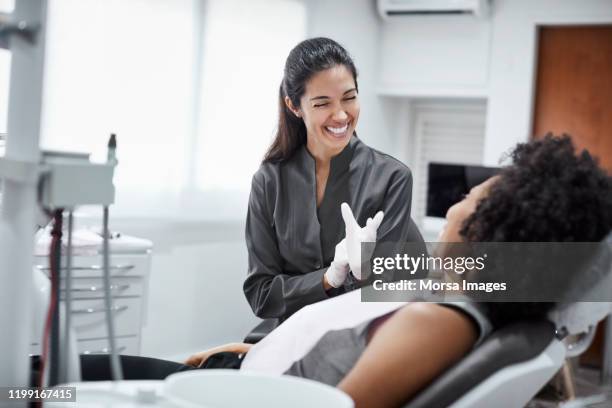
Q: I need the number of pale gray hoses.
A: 2